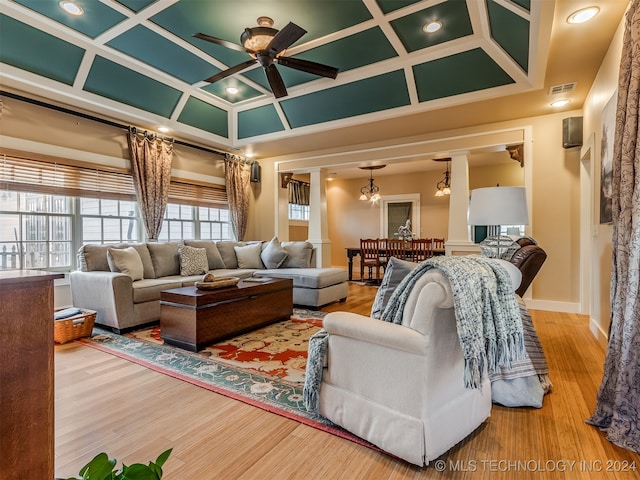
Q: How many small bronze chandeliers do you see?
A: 2